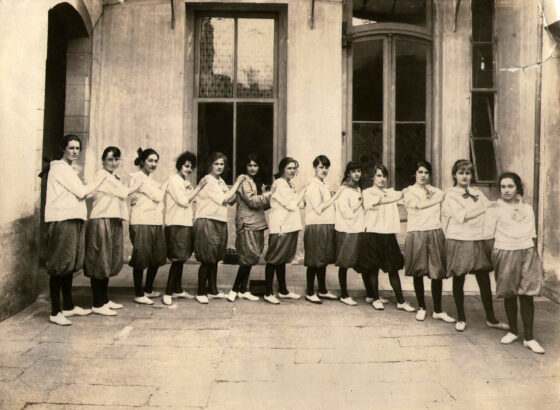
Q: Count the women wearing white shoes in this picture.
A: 13